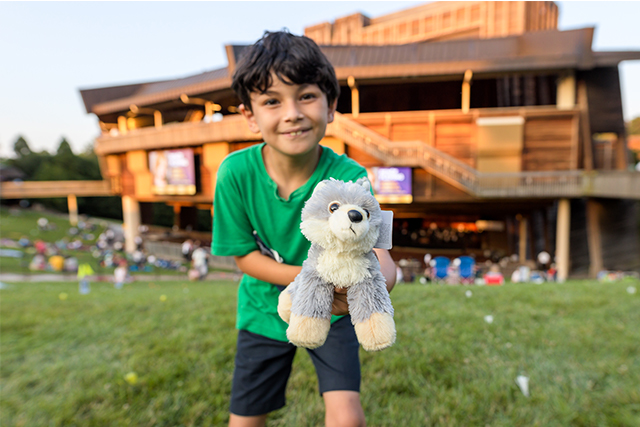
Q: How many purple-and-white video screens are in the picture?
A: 2